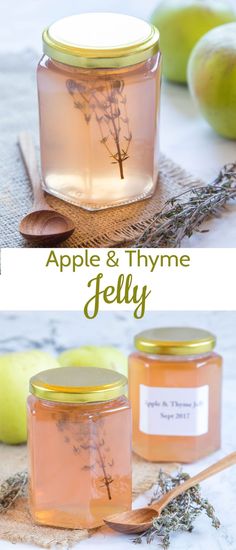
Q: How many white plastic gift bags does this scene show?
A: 0